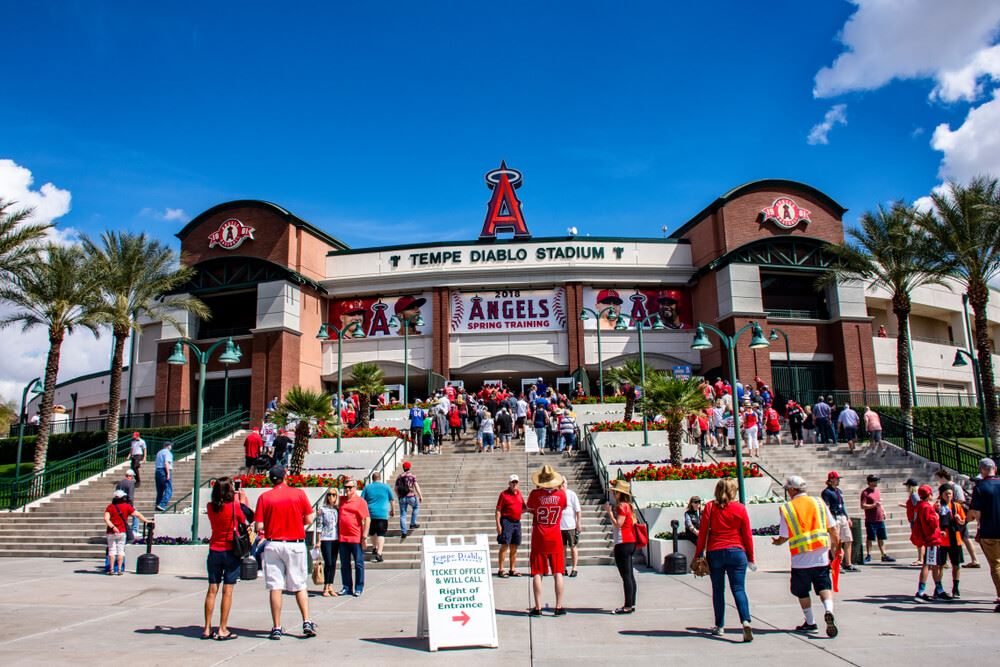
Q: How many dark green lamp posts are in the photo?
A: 10